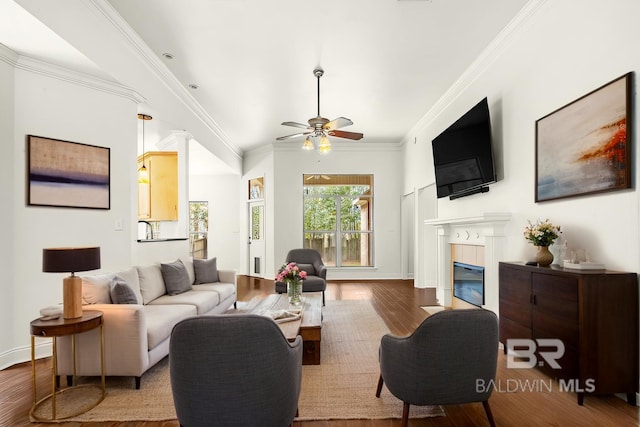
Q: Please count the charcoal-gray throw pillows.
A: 3